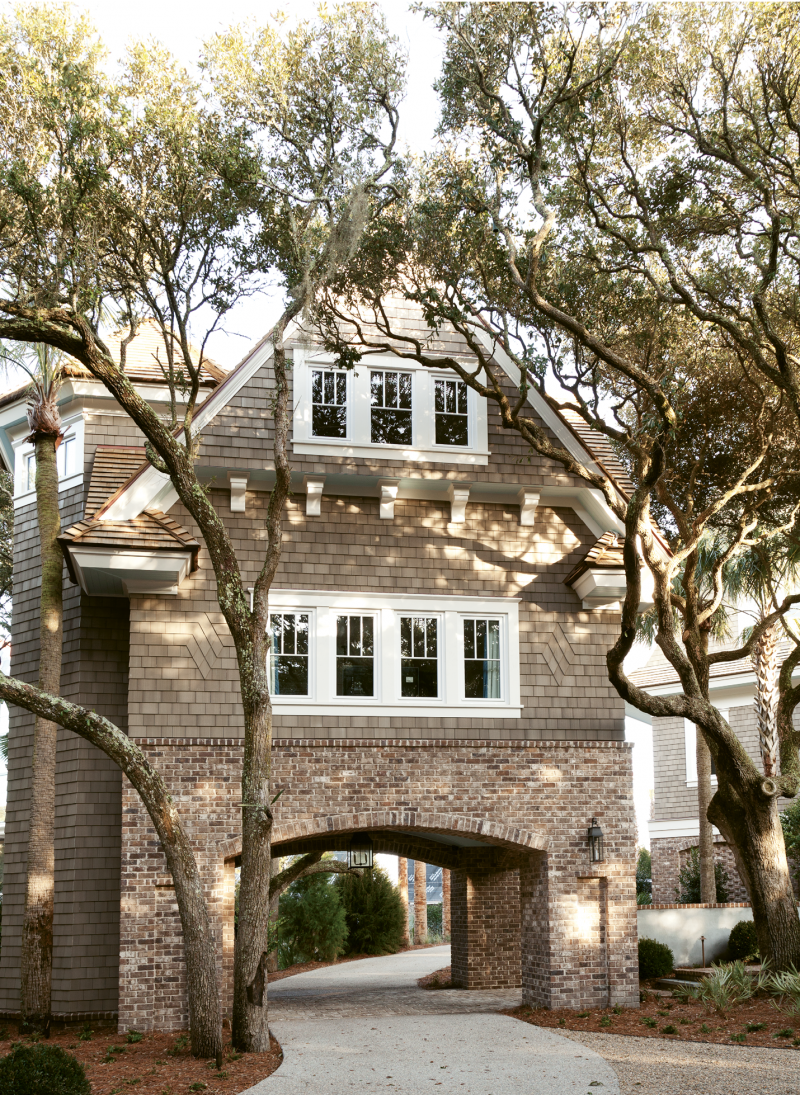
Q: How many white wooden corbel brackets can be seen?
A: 5